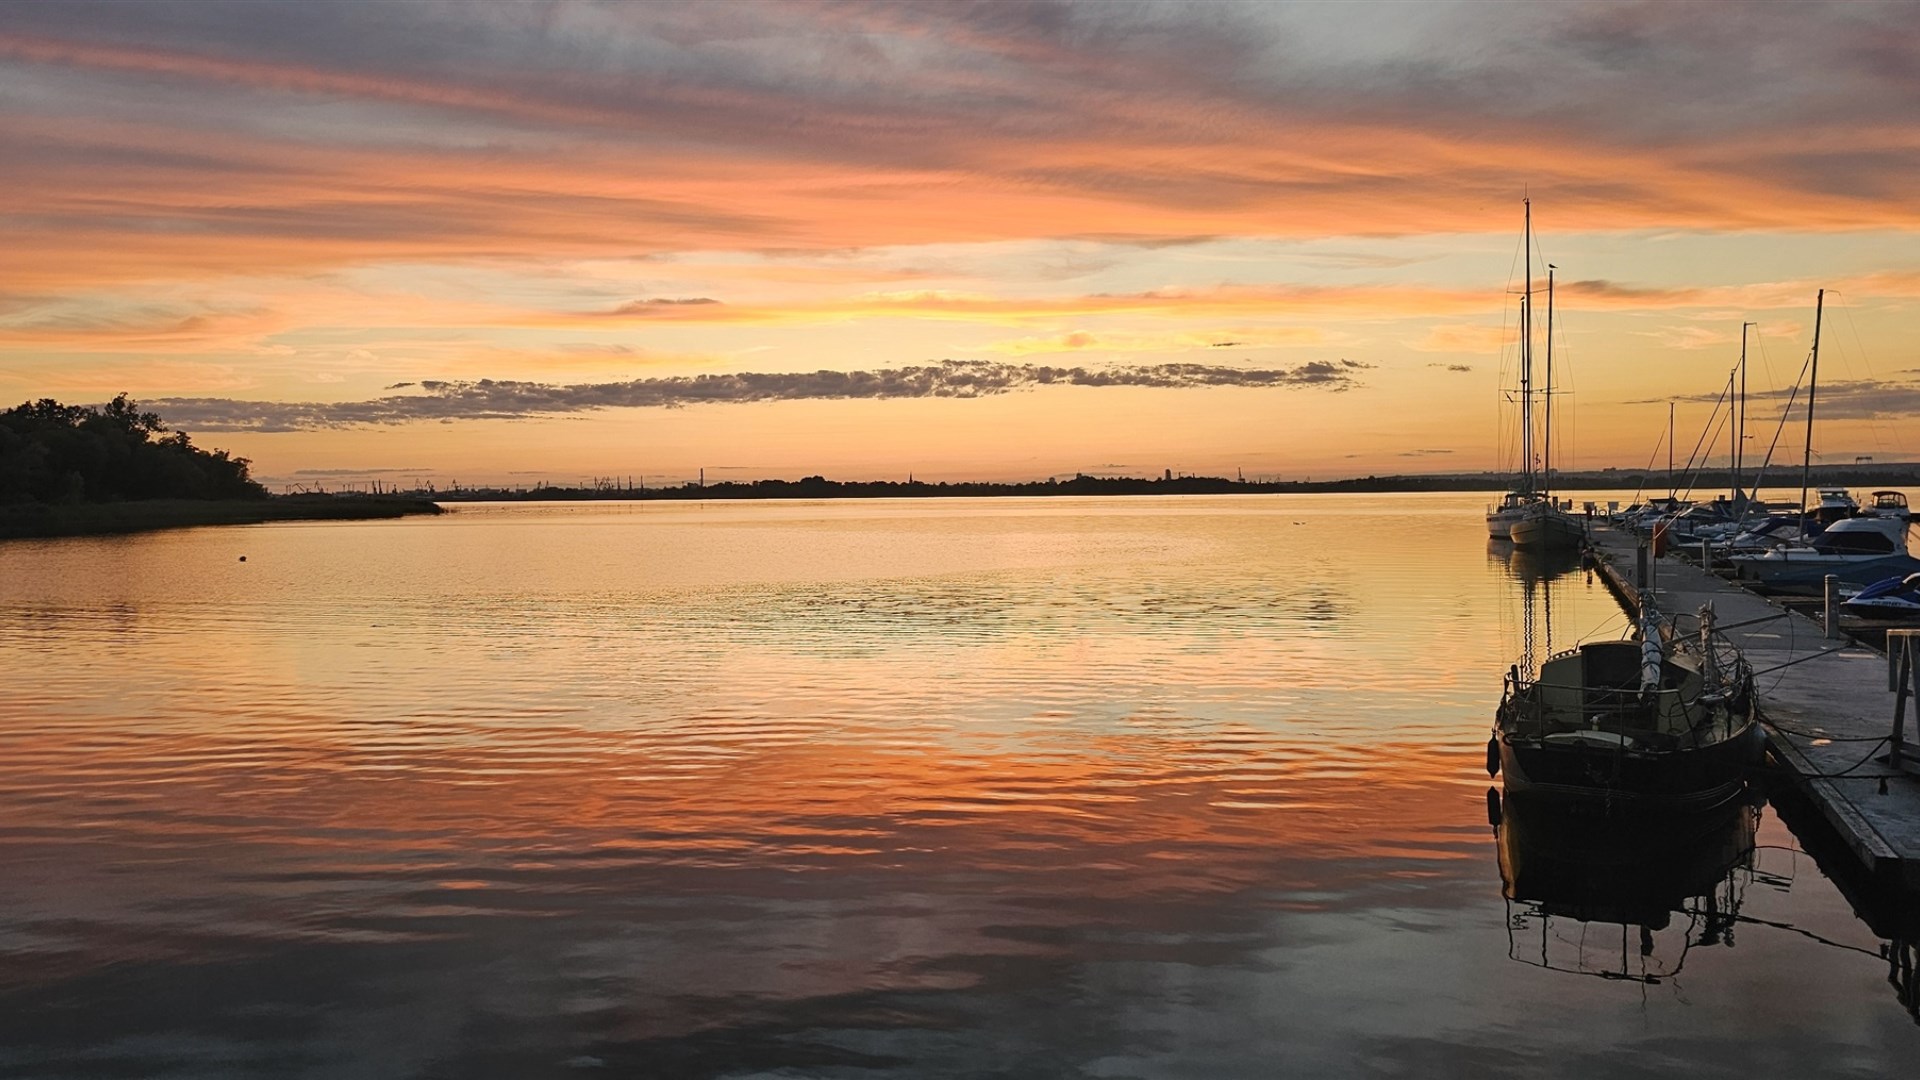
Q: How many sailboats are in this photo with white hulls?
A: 2